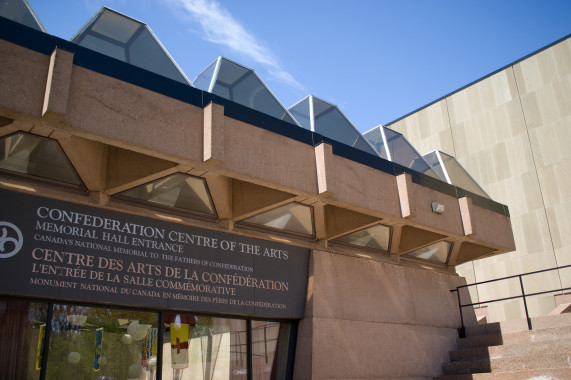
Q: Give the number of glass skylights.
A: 6